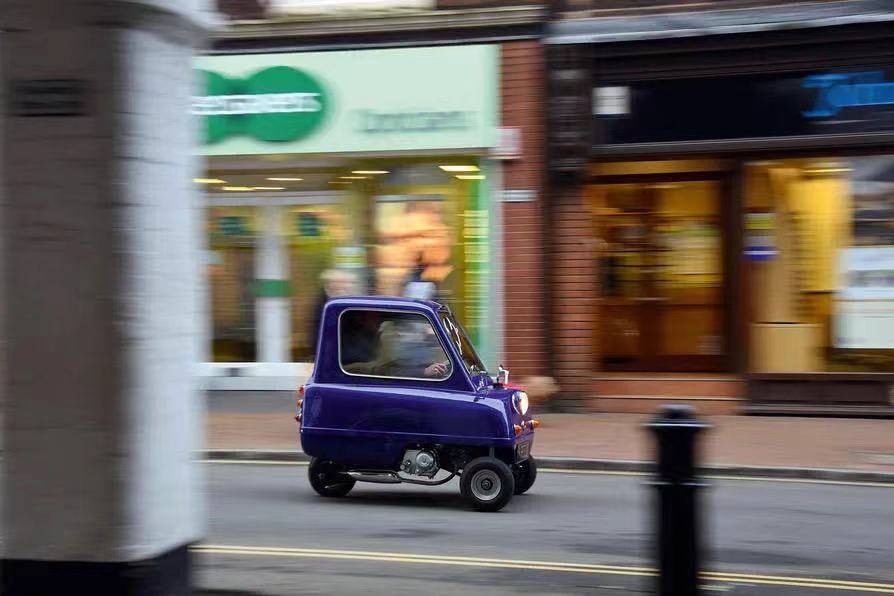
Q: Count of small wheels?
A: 3